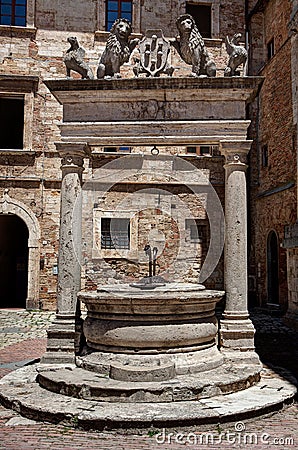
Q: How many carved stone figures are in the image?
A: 4